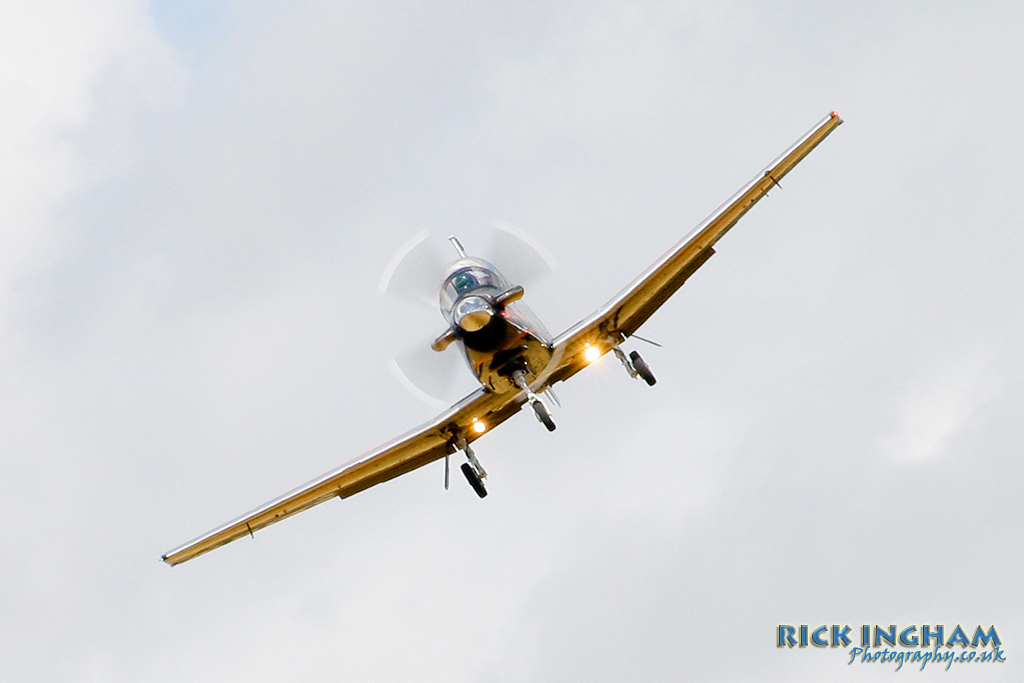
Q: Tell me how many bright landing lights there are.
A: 2